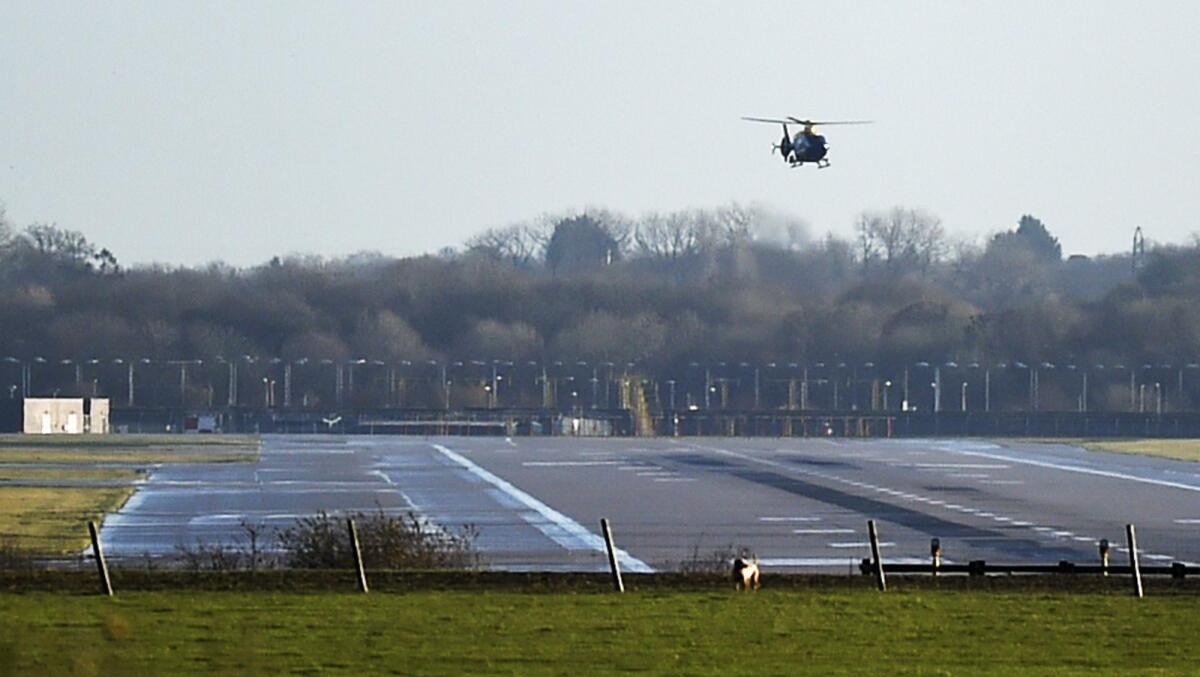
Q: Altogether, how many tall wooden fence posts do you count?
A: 5